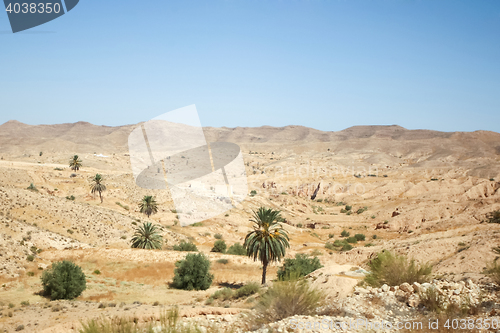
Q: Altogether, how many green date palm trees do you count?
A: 5